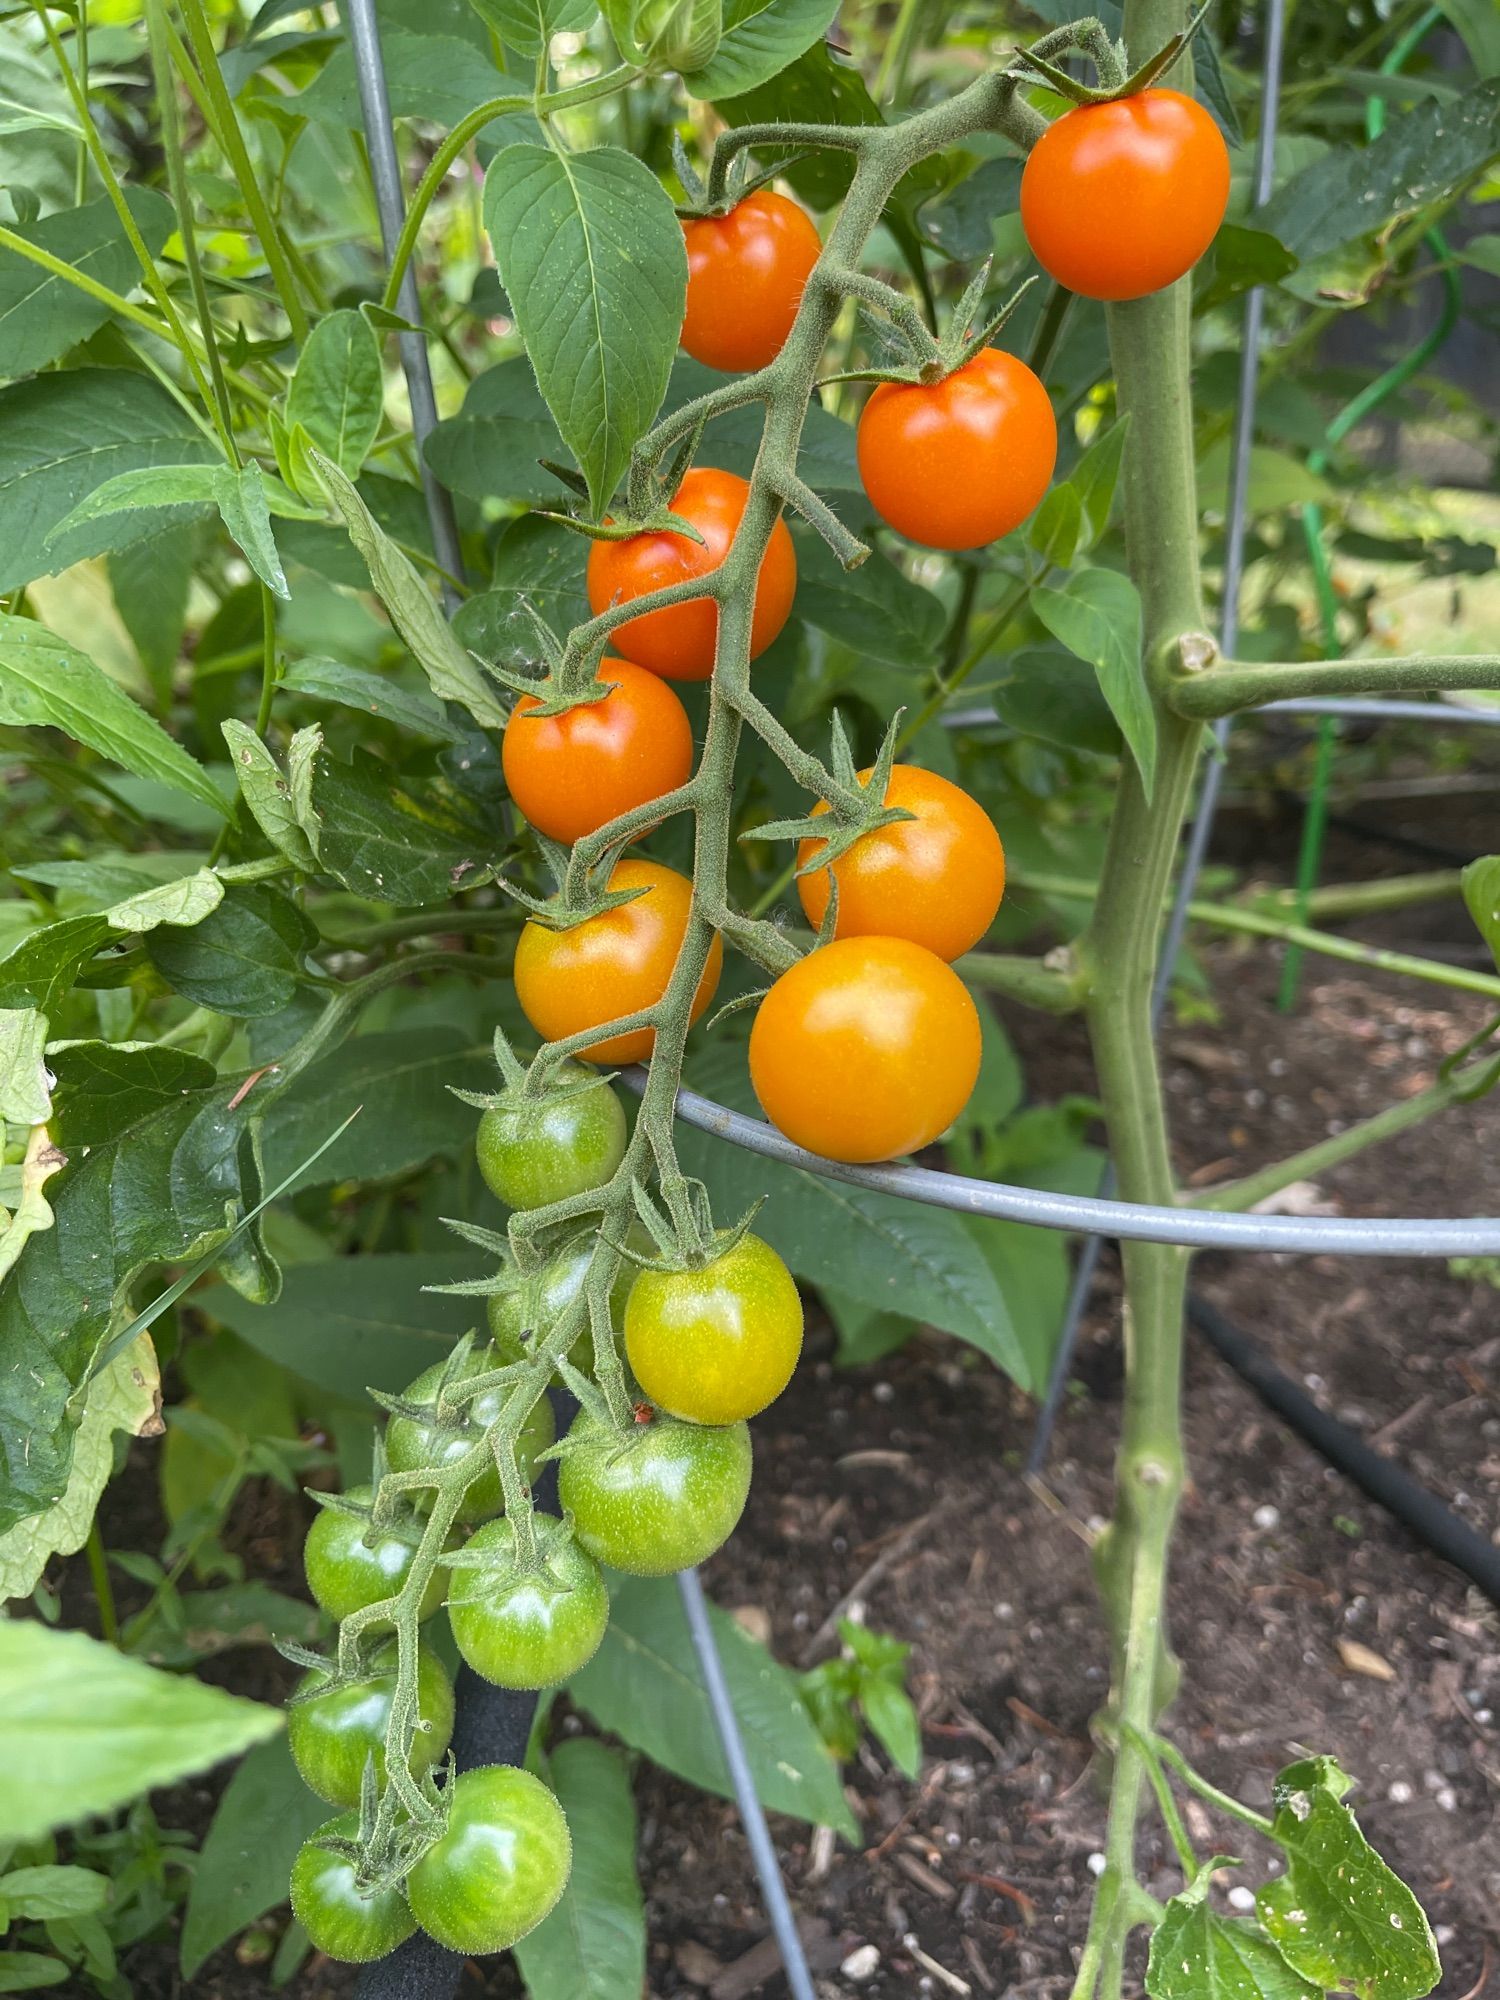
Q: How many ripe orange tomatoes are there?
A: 8